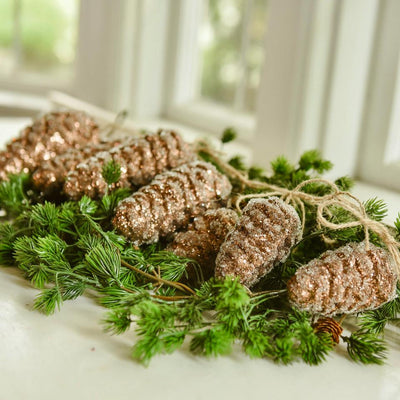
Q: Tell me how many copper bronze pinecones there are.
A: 7